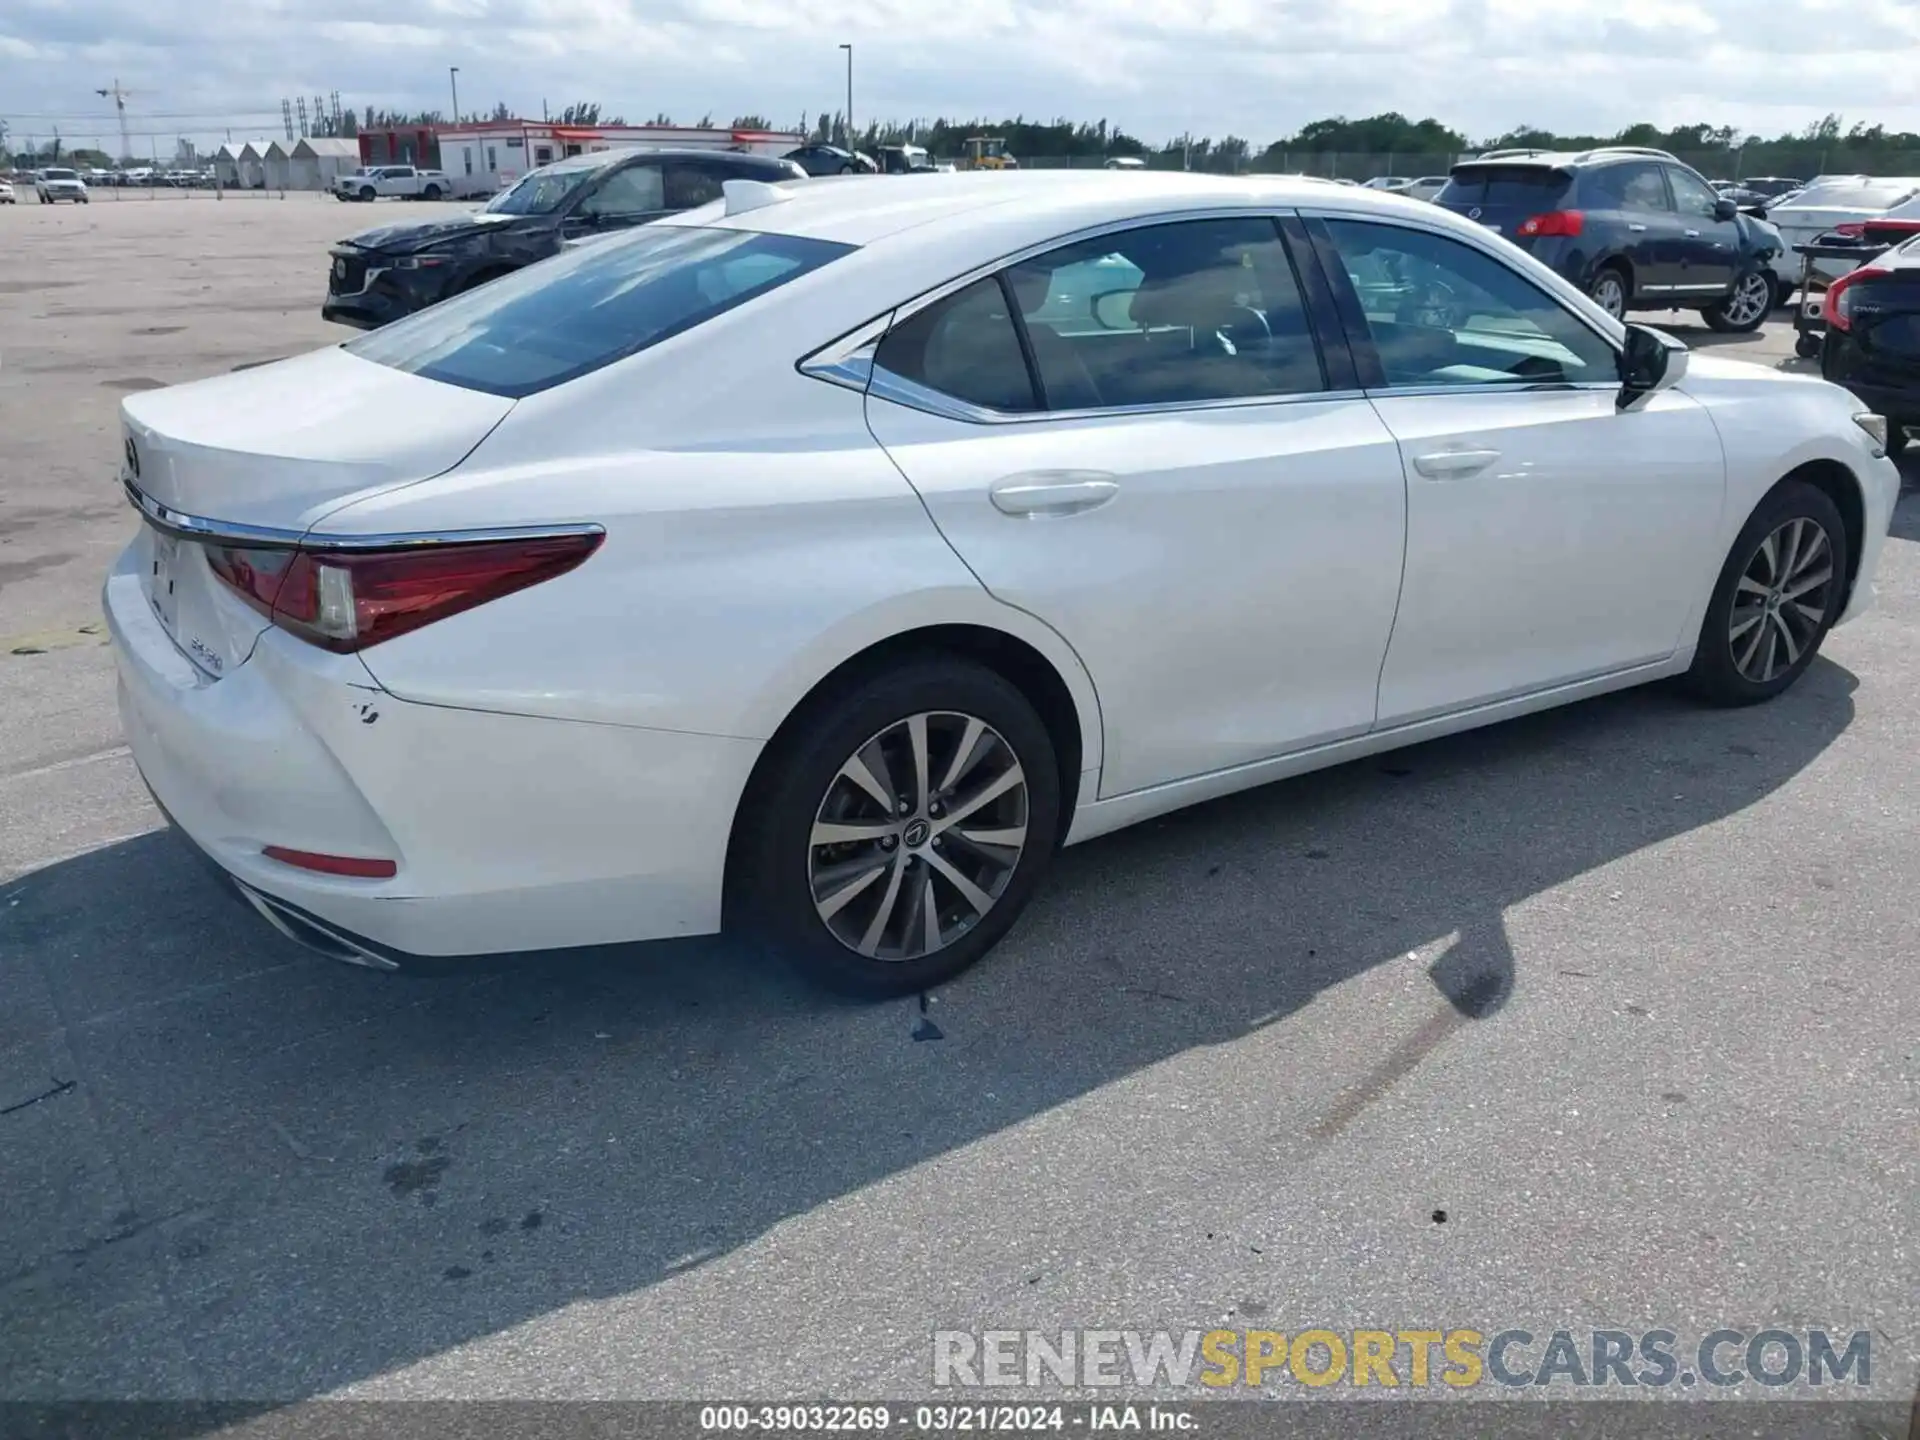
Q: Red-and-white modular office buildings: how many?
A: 1